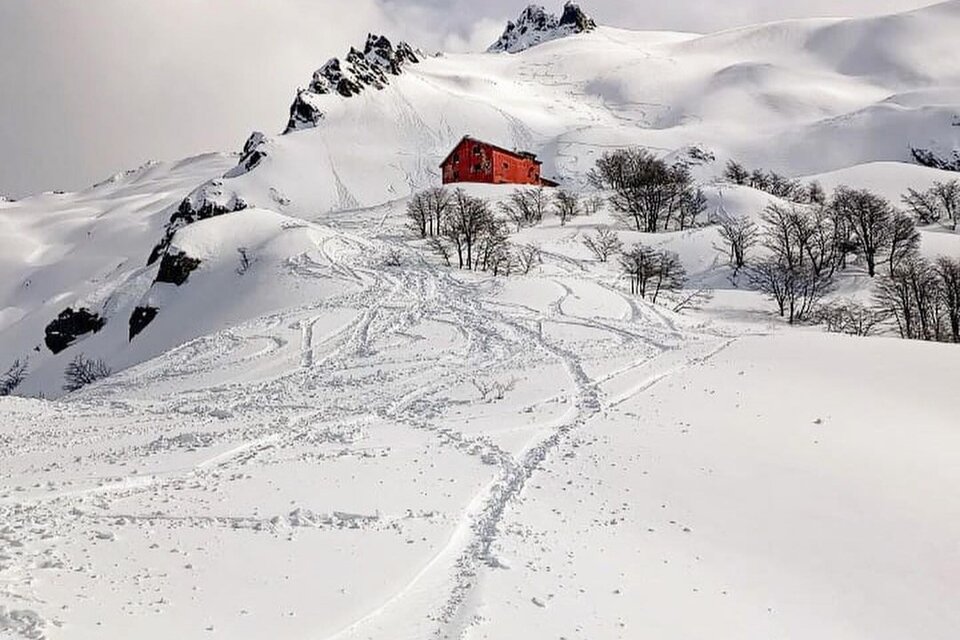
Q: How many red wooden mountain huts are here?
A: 1